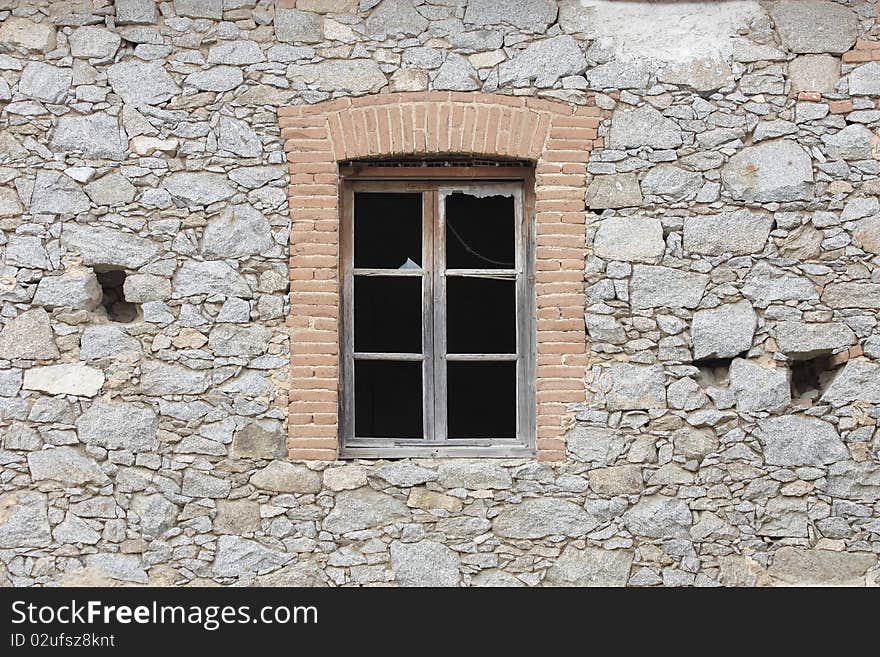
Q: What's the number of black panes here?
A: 6